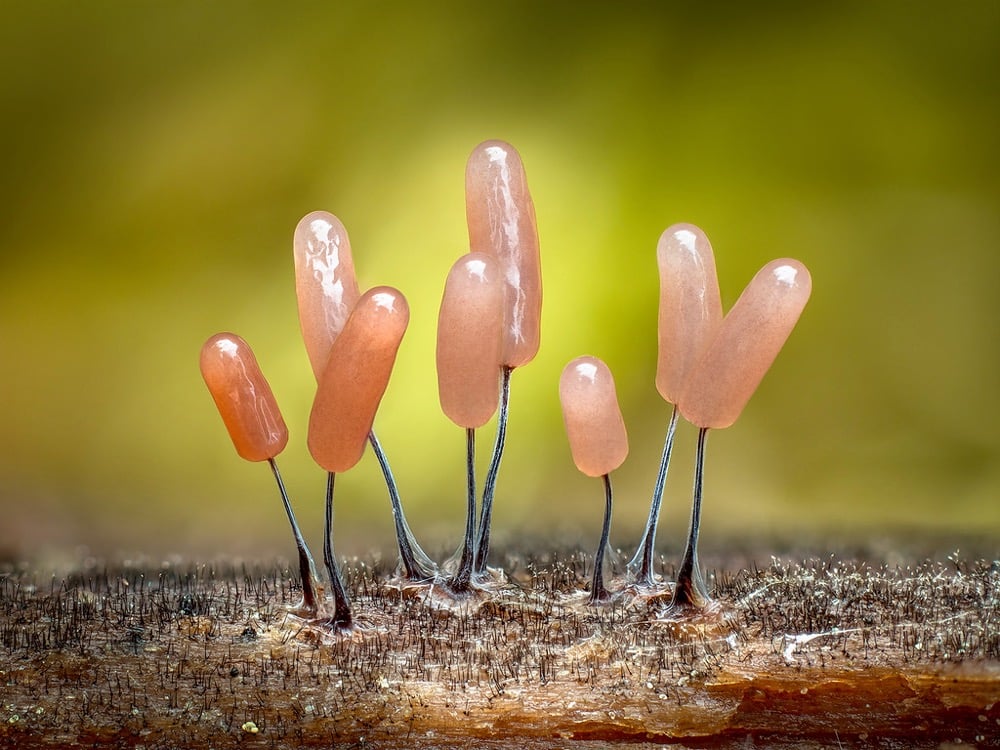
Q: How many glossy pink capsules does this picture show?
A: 8